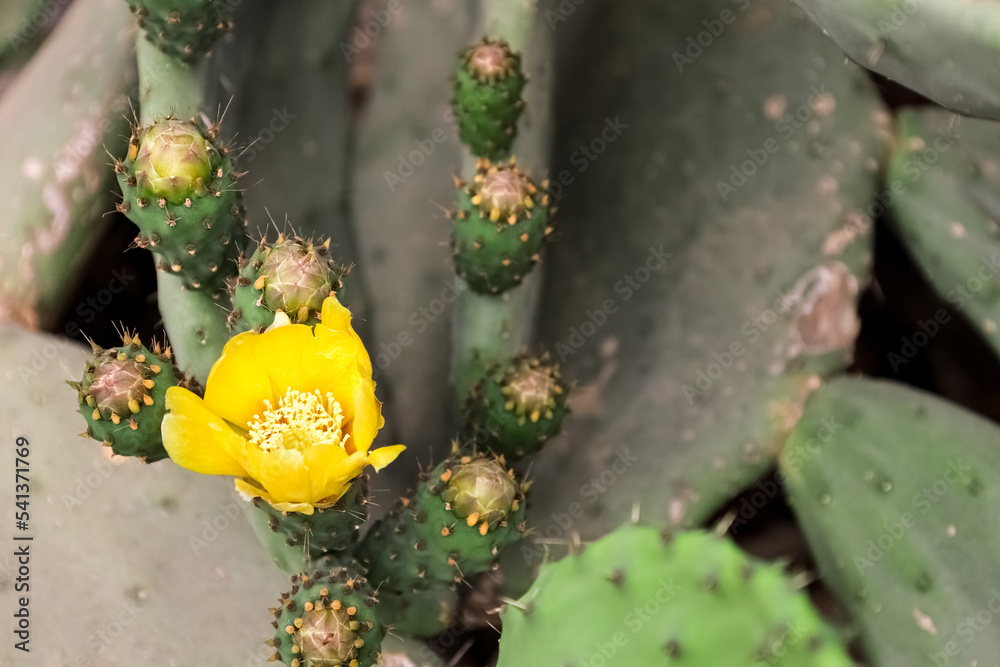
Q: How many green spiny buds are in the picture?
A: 9